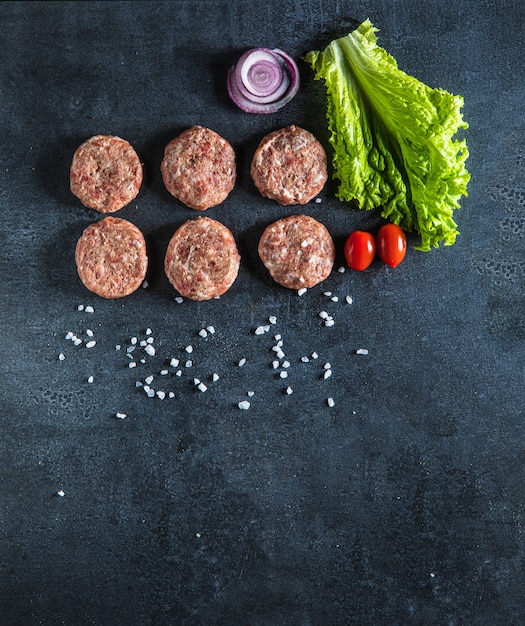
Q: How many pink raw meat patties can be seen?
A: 6